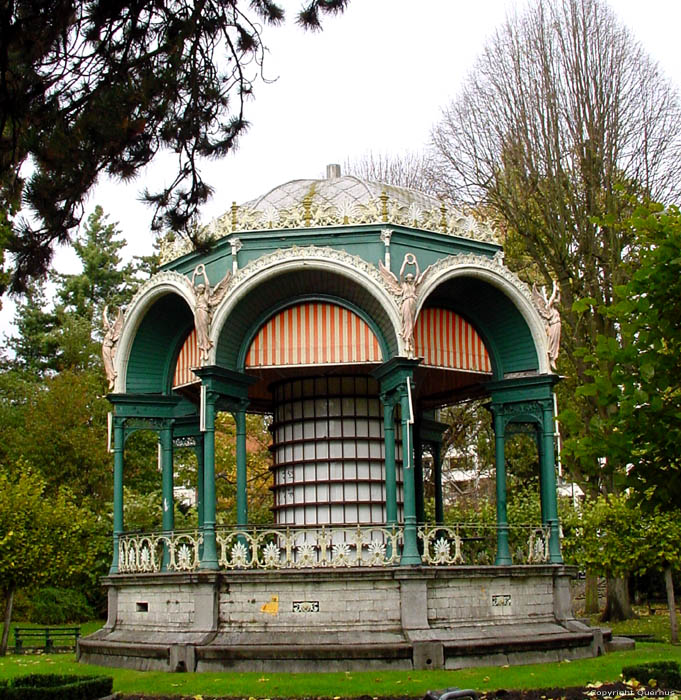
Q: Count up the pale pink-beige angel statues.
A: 4